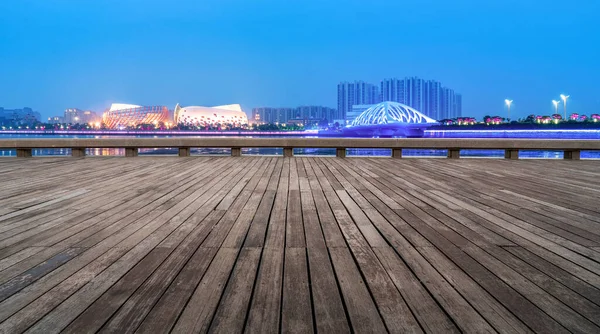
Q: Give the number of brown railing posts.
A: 11